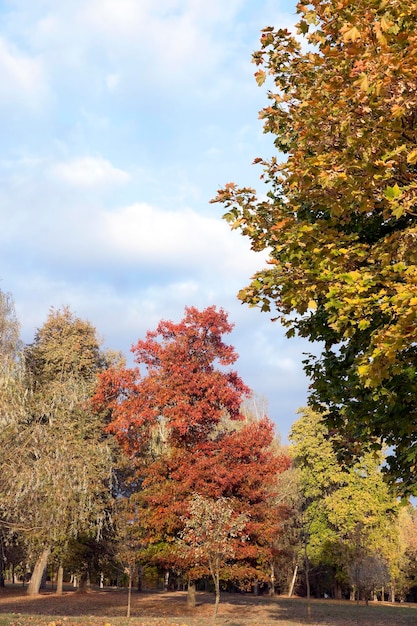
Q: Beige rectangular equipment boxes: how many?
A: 0